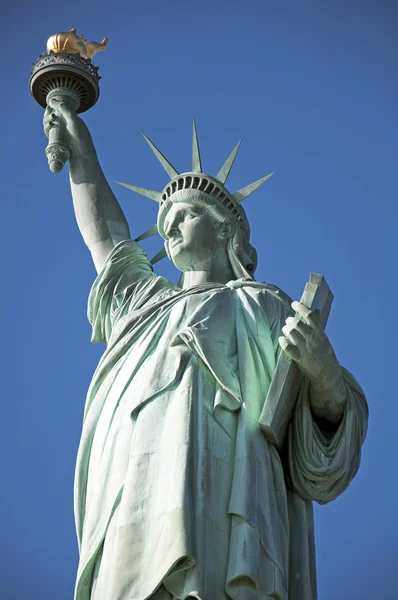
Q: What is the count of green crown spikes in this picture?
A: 7